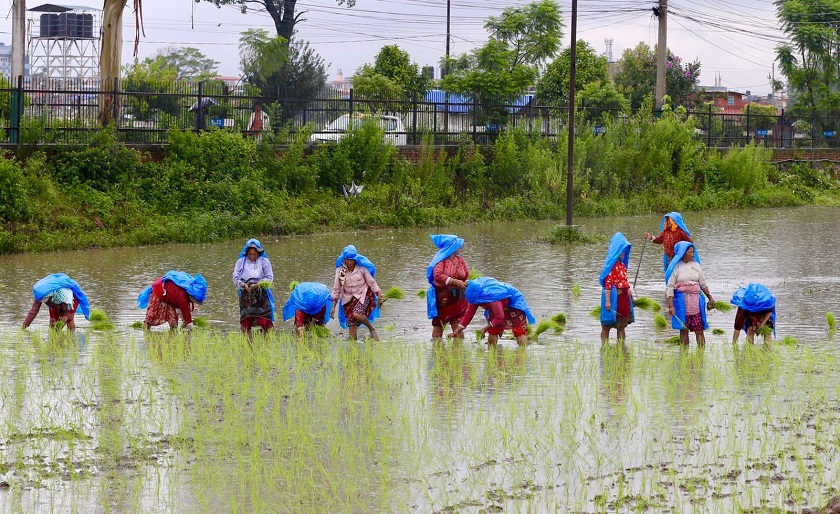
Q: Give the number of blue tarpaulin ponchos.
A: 11